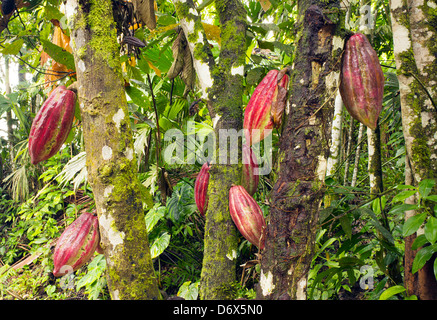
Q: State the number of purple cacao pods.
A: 7